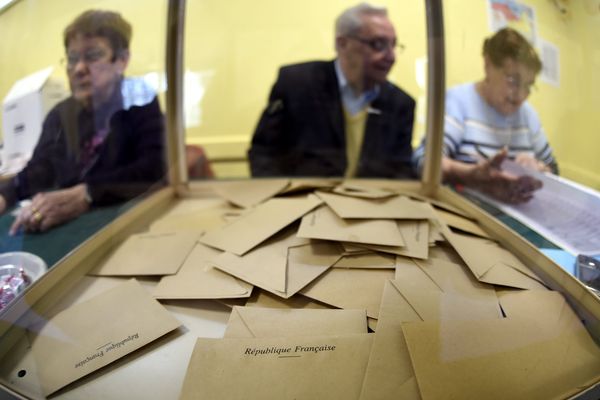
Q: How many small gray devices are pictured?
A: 1